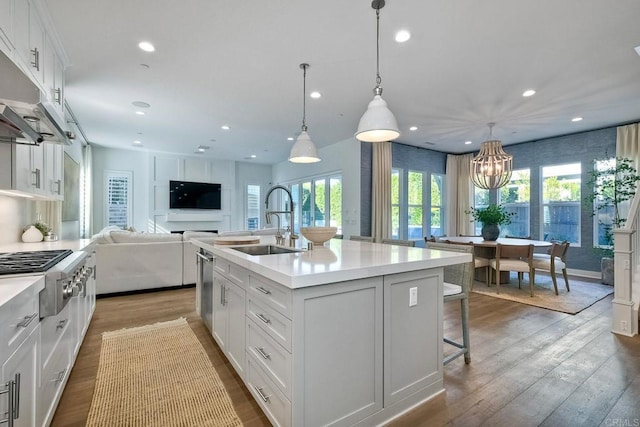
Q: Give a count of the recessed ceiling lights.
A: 13